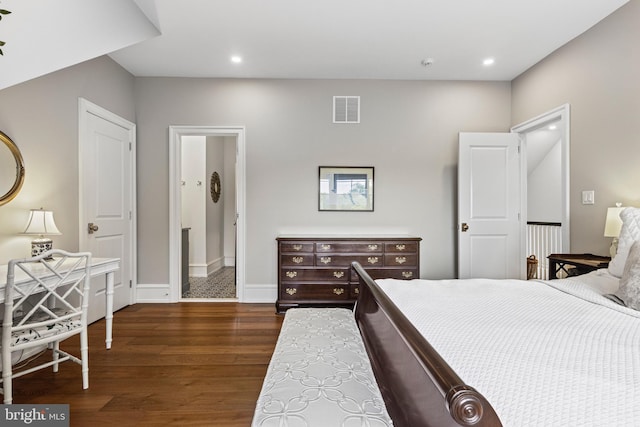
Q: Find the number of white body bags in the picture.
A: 0